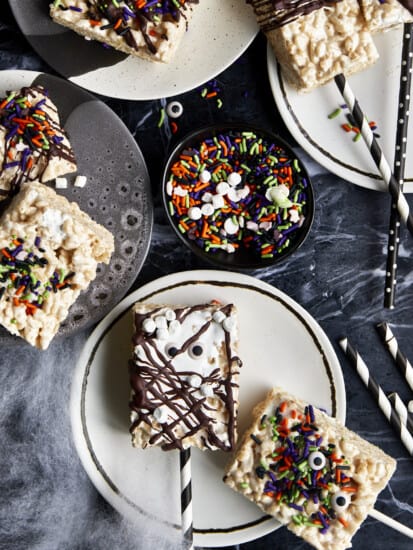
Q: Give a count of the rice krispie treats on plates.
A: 7